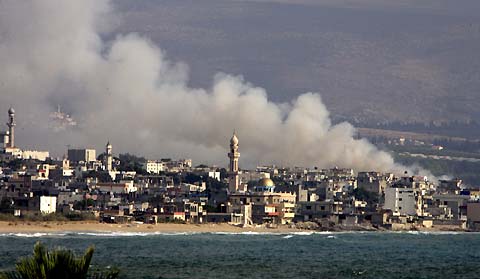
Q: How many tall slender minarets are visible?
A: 3